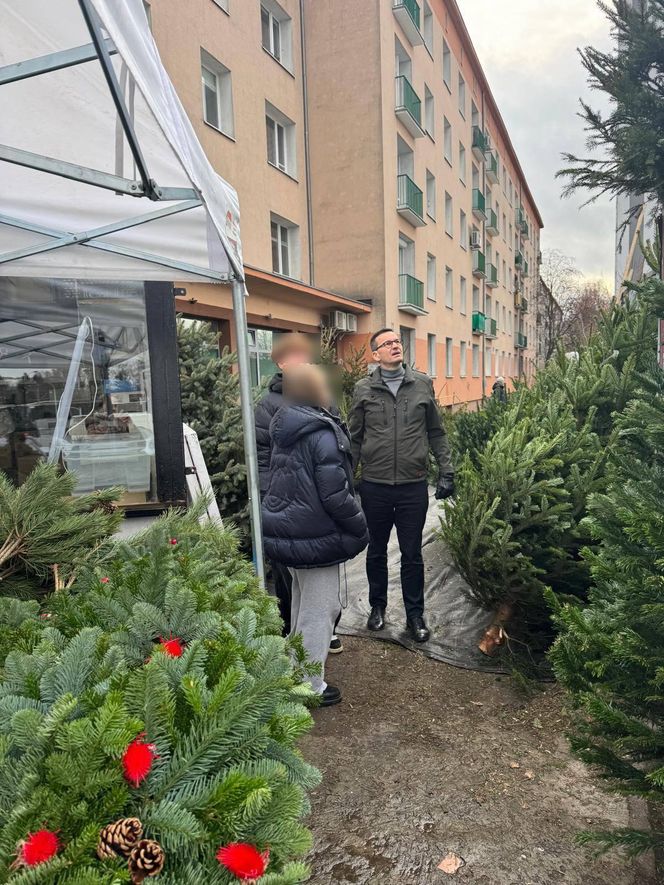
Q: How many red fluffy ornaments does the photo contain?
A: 4